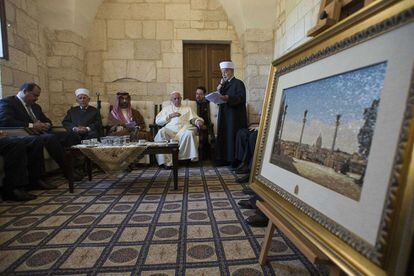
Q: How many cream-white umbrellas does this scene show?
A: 0